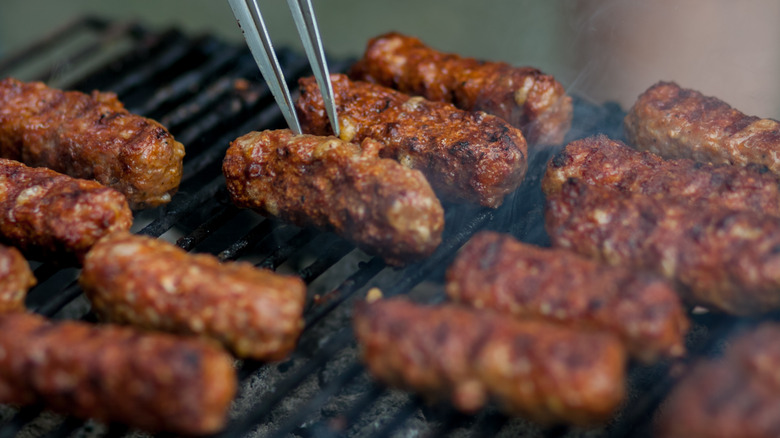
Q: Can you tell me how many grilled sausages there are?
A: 14